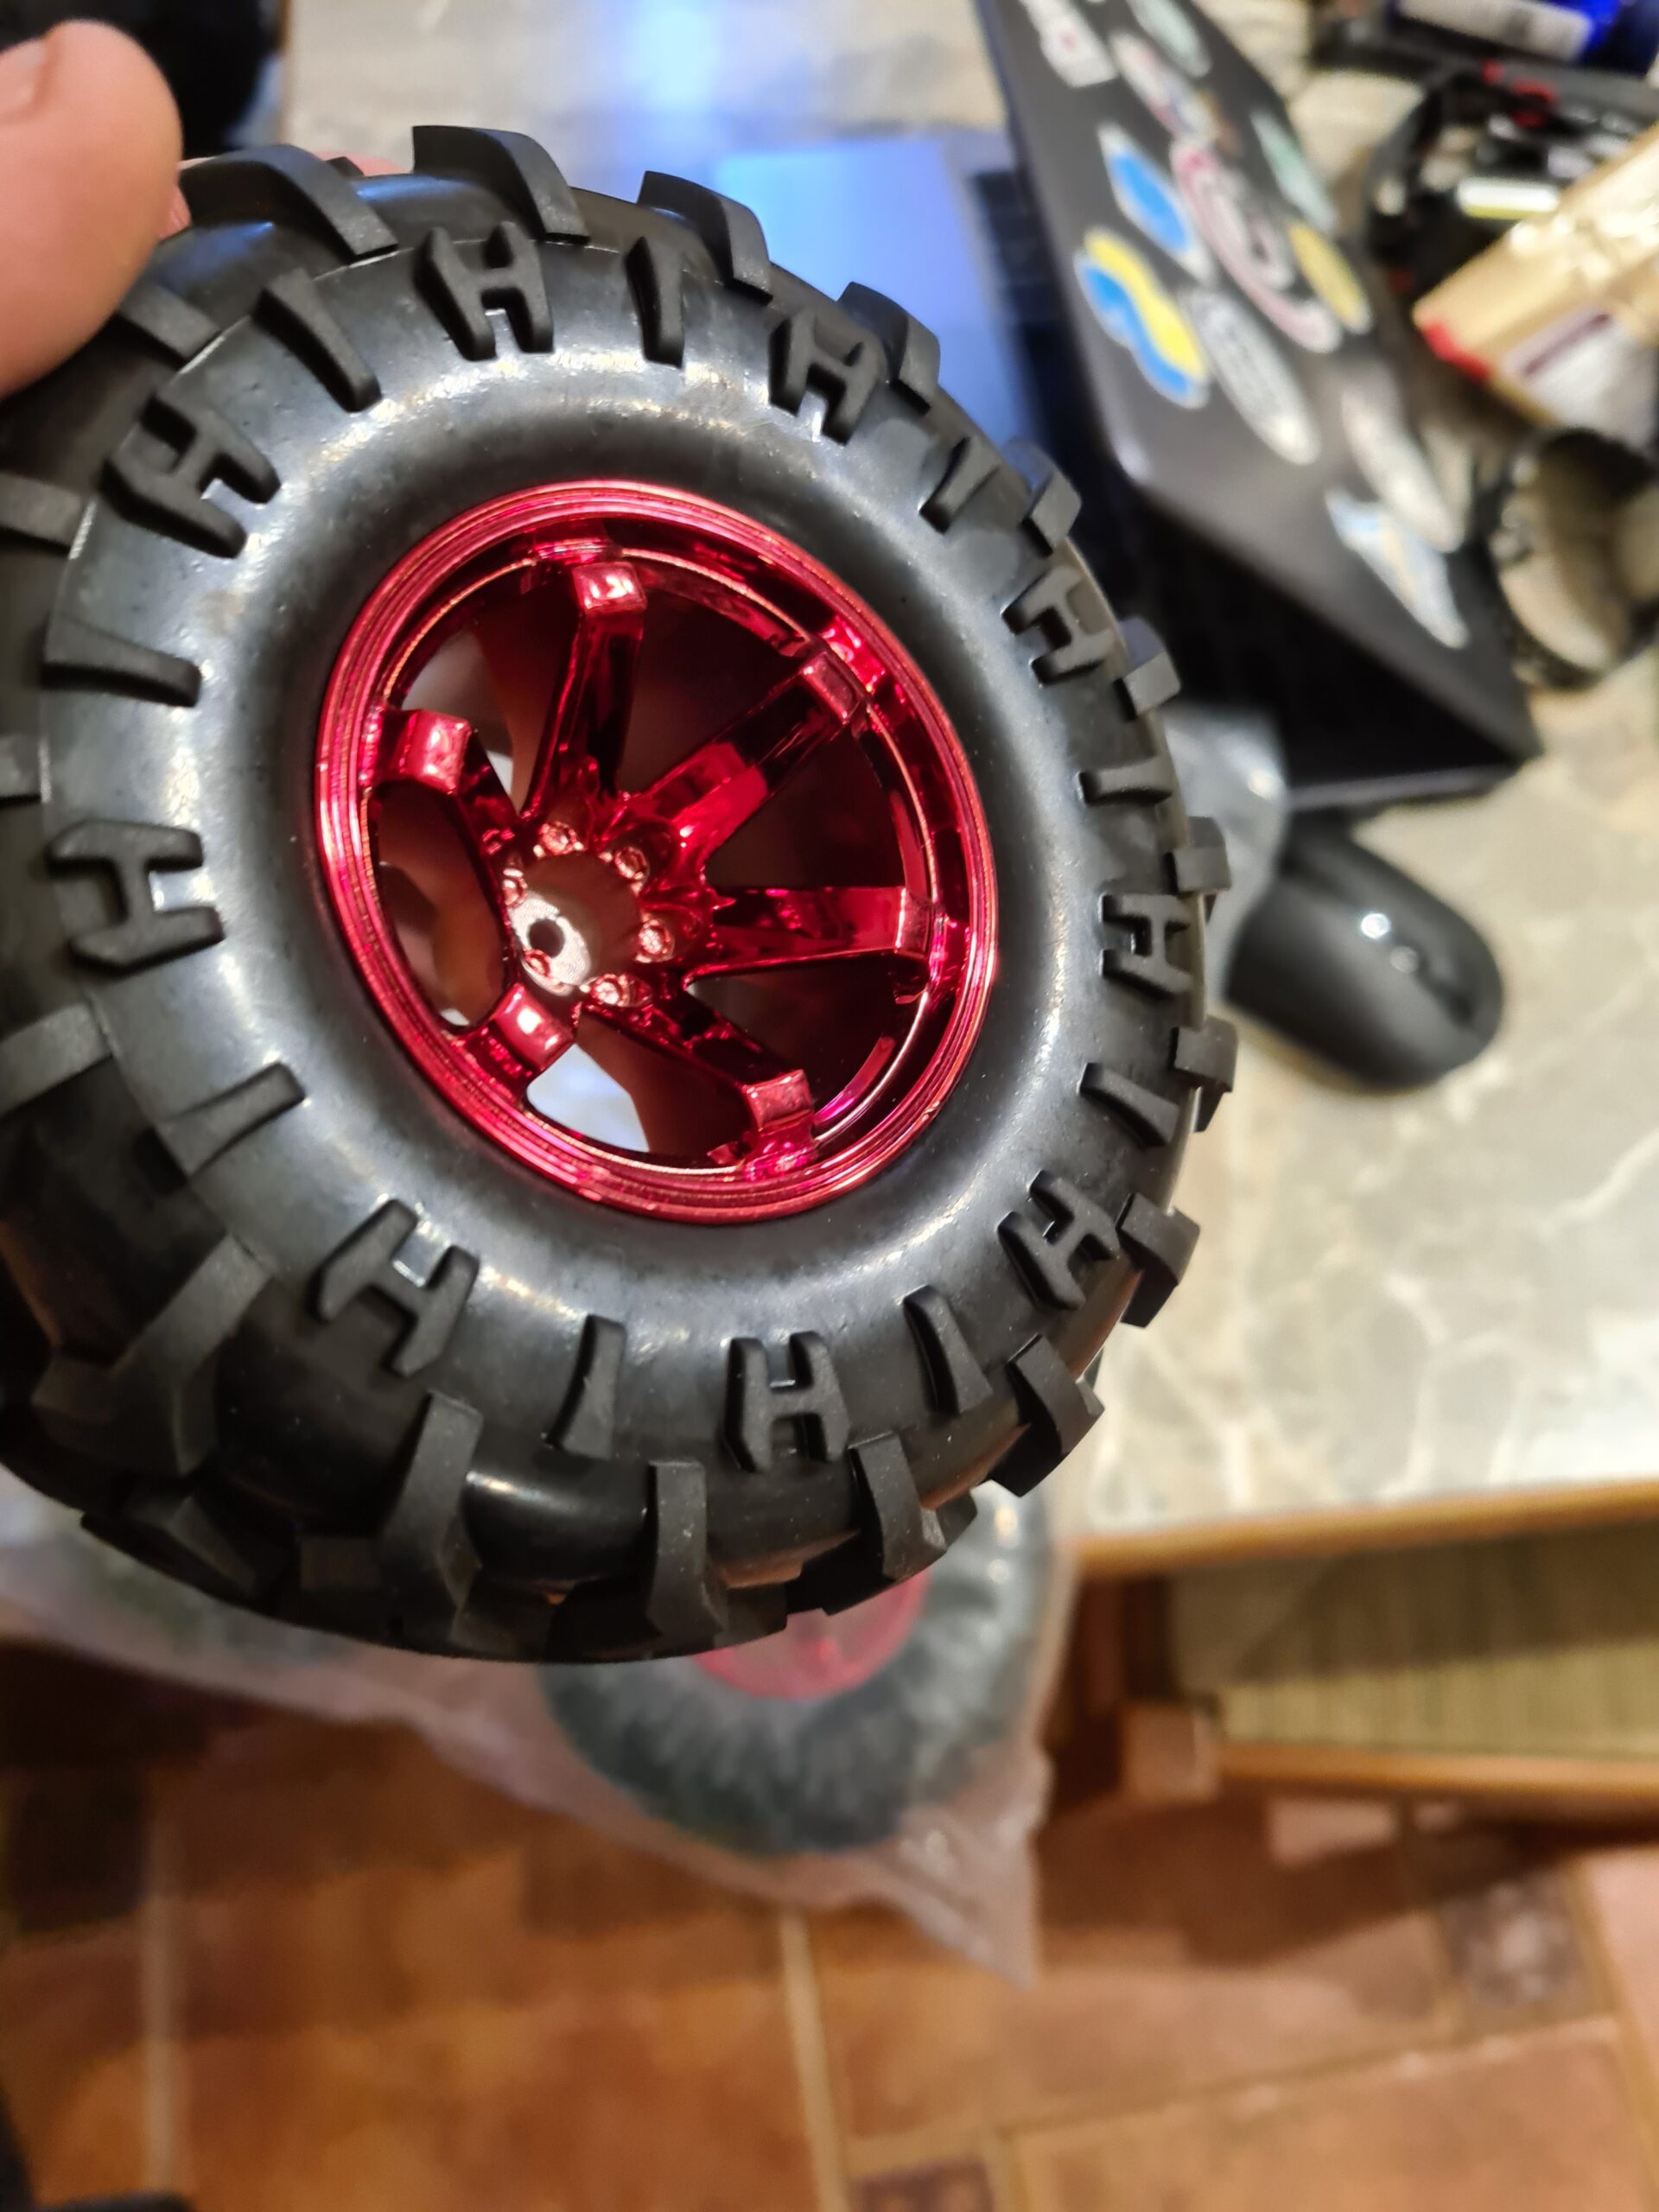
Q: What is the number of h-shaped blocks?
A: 9